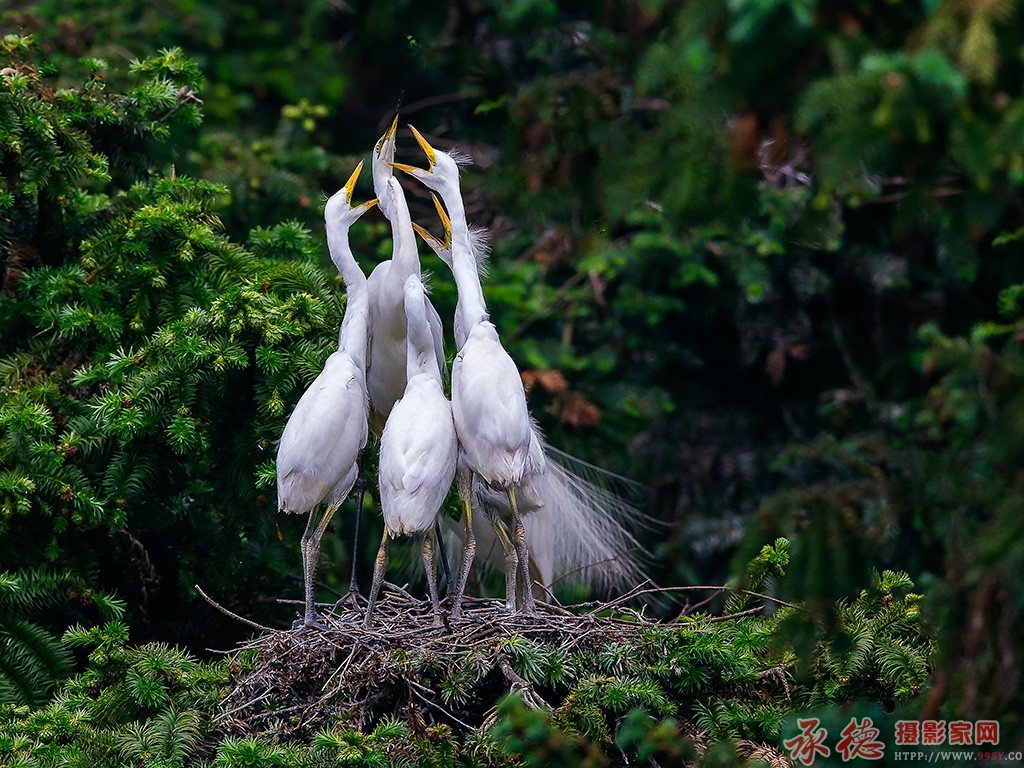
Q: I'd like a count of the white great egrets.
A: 5